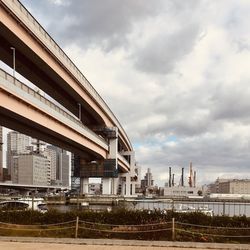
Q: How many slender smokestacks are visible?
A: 5